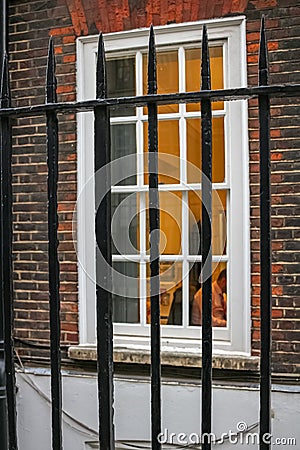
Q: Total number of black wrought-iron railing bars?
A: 6